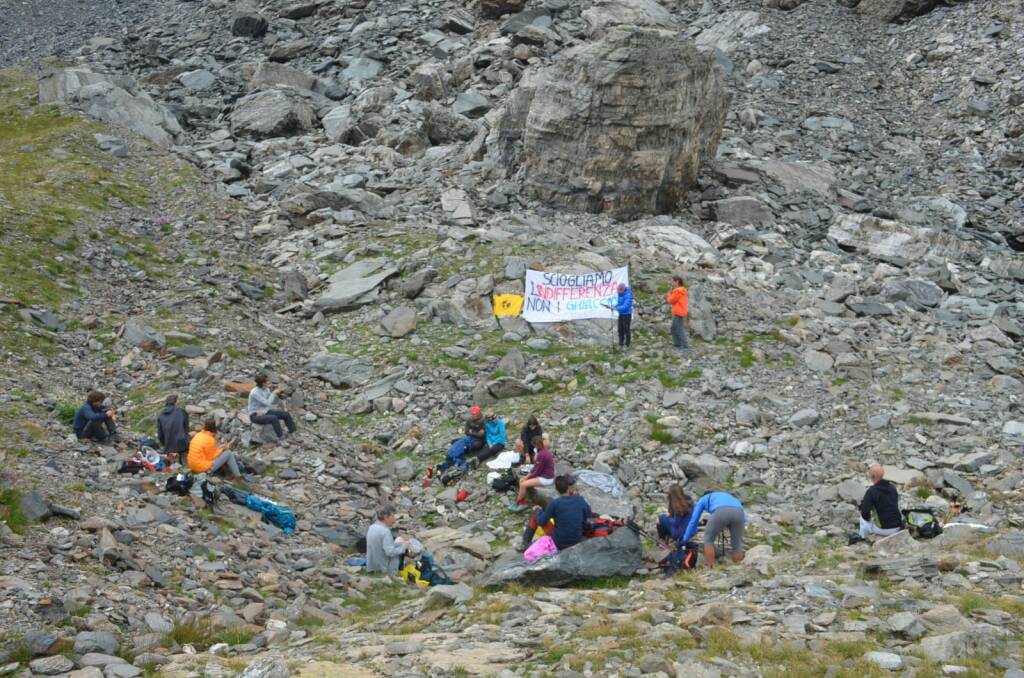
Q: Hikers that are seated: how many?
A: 12